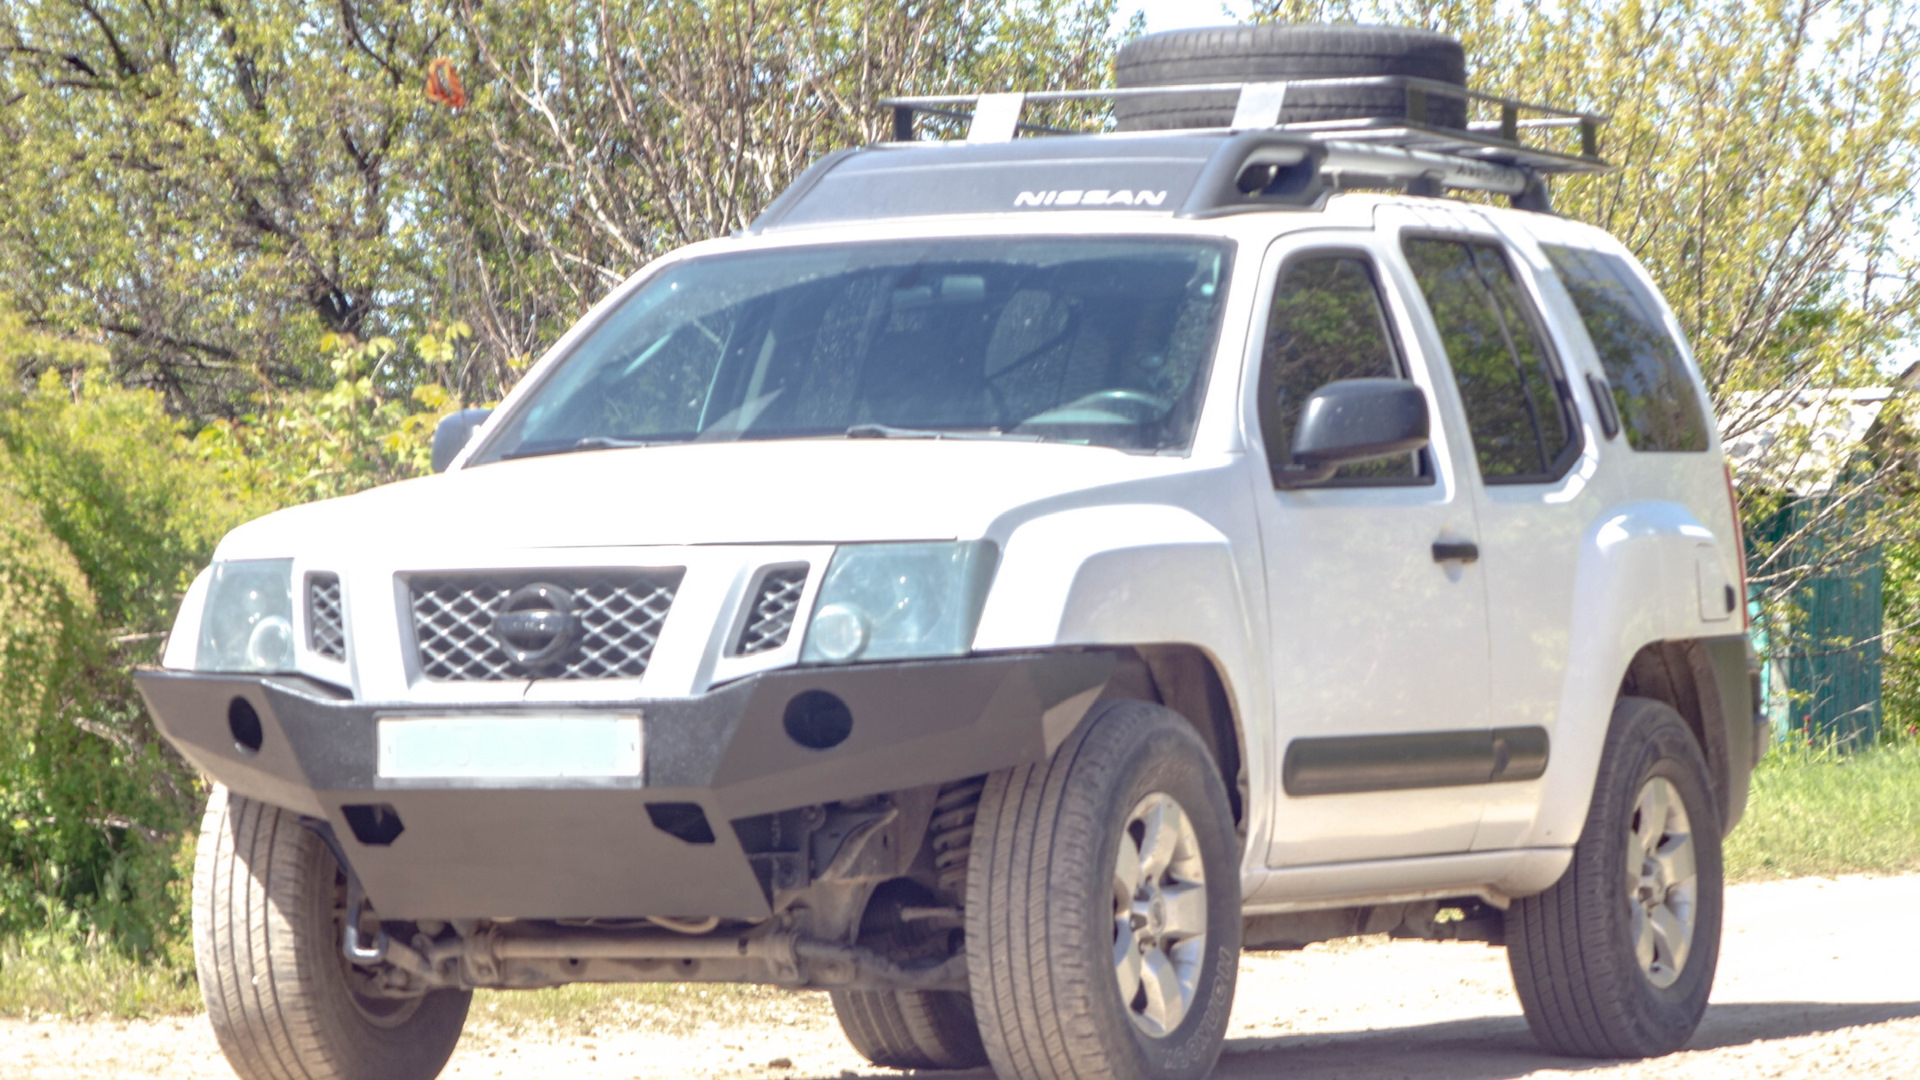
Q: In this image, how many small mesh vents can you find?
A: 2